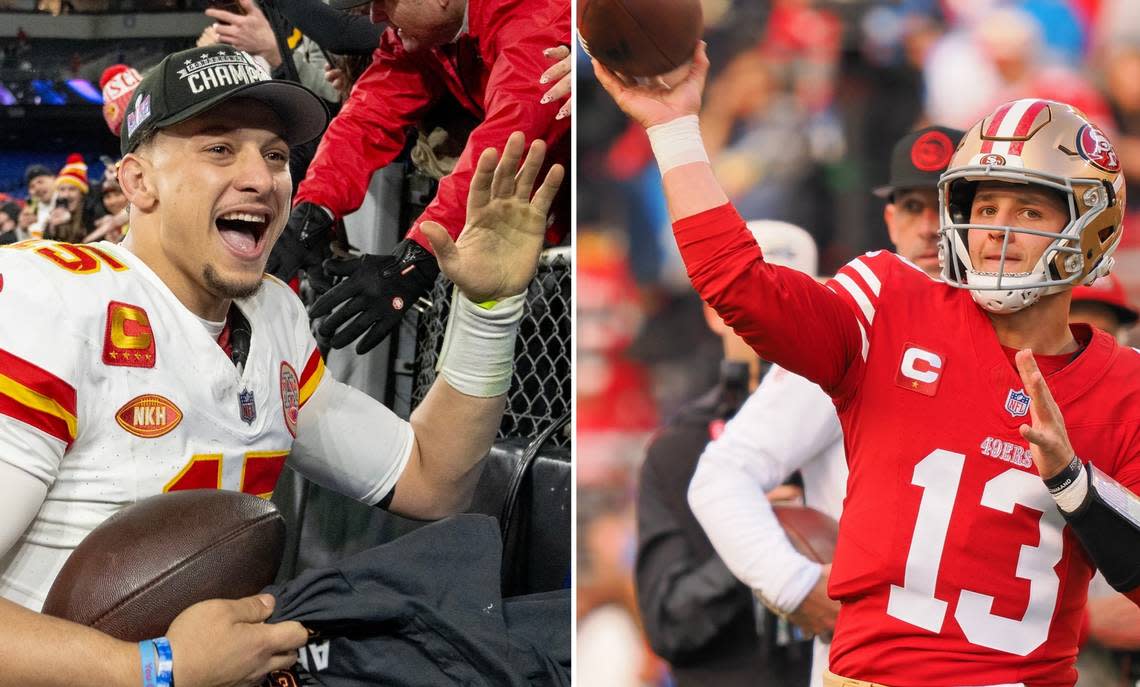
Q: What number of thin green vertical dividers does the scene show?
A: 0